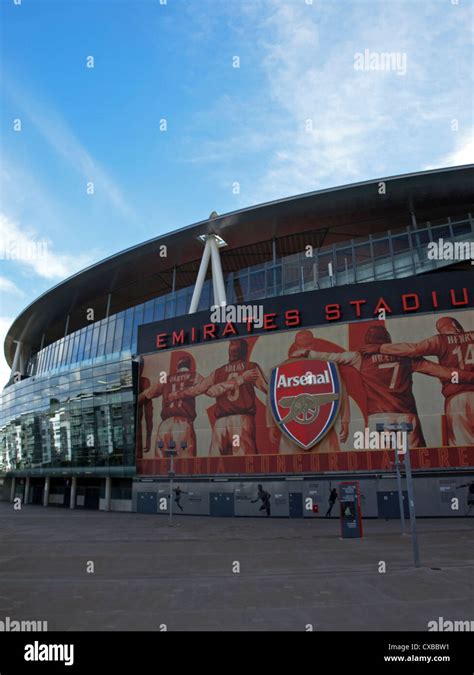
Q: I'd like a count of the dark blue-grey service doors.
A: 4